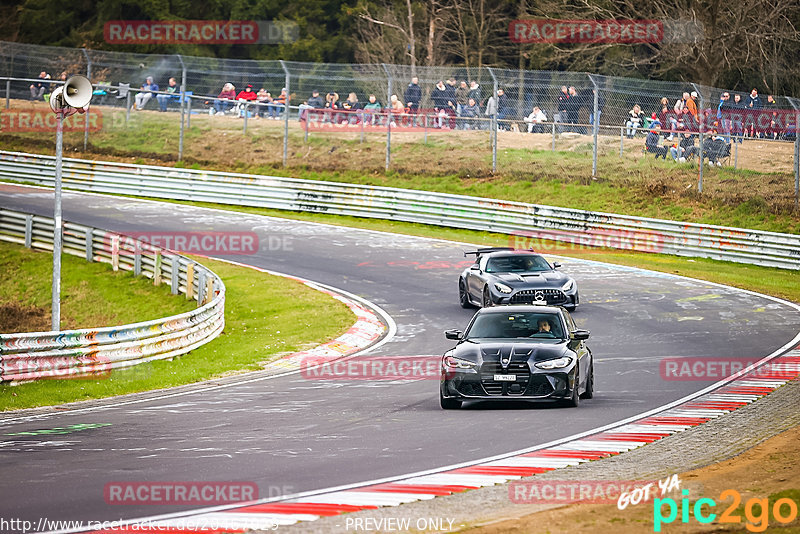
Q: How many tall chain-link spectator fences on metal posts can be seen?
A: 1